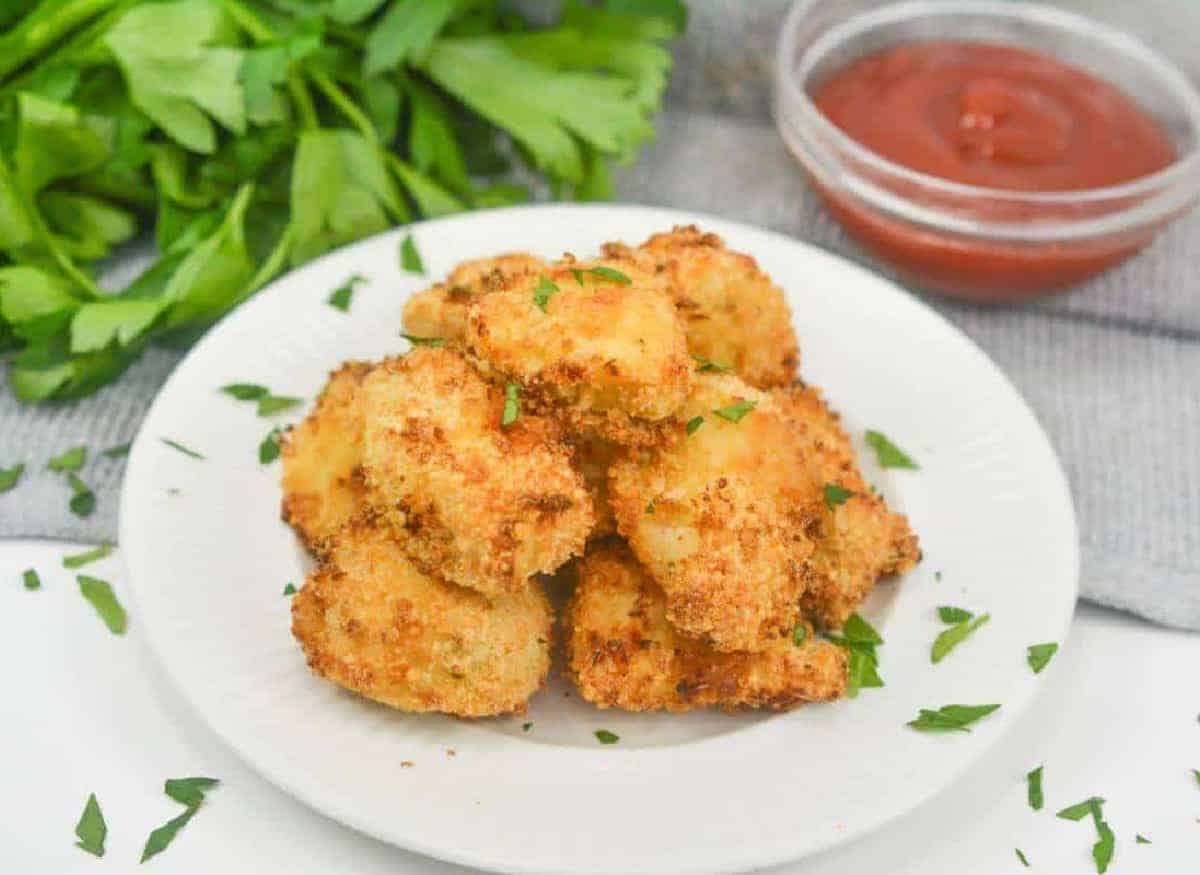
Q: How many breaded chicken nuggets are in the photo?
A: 9